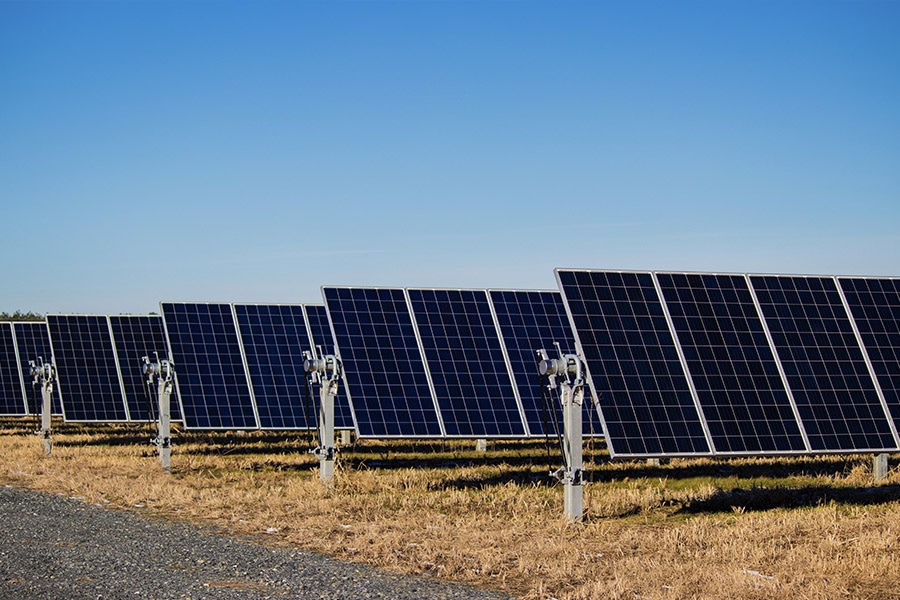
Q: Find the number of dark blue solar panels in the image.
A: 14